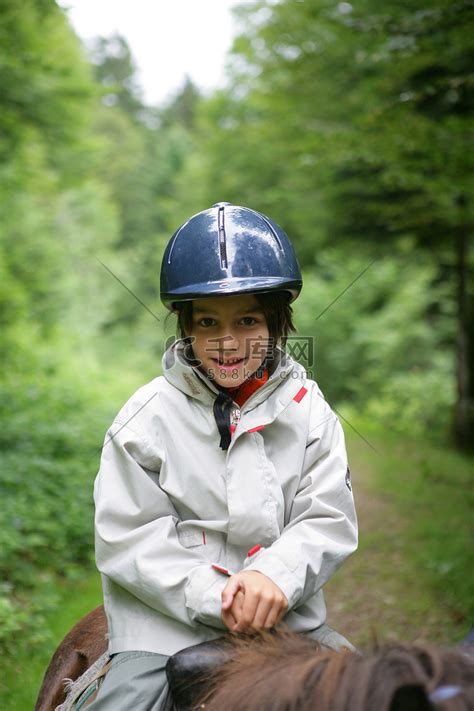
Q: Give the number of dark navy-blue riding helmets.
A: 1